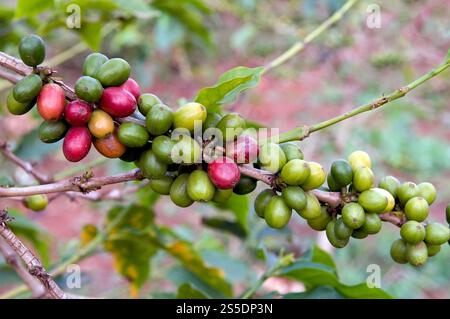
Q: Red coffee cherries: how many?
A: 7